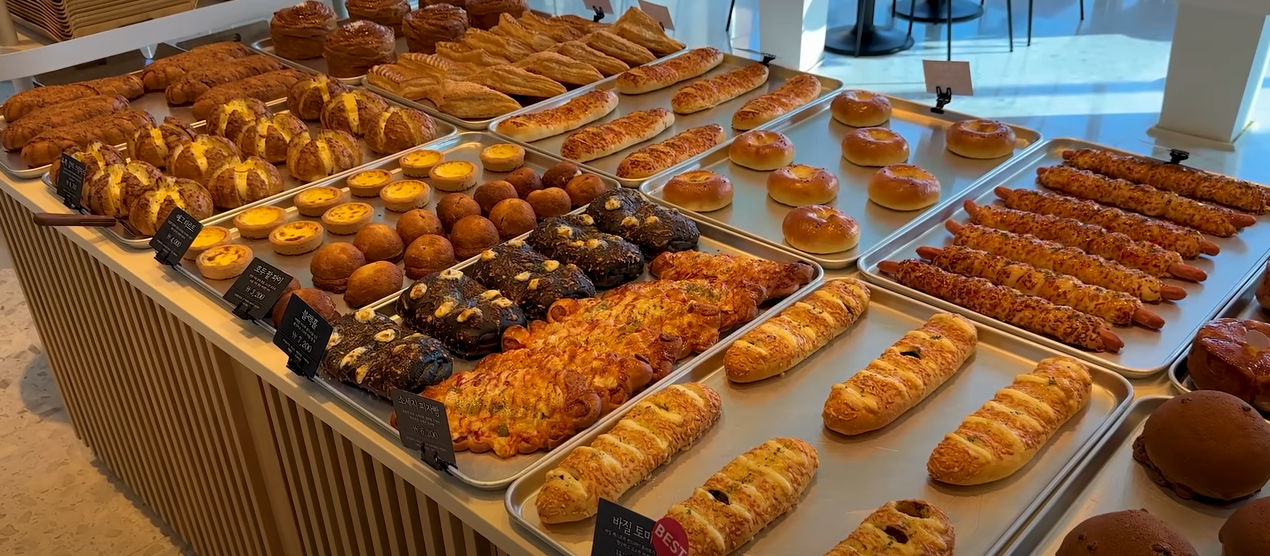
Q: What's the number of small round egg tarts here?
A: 11